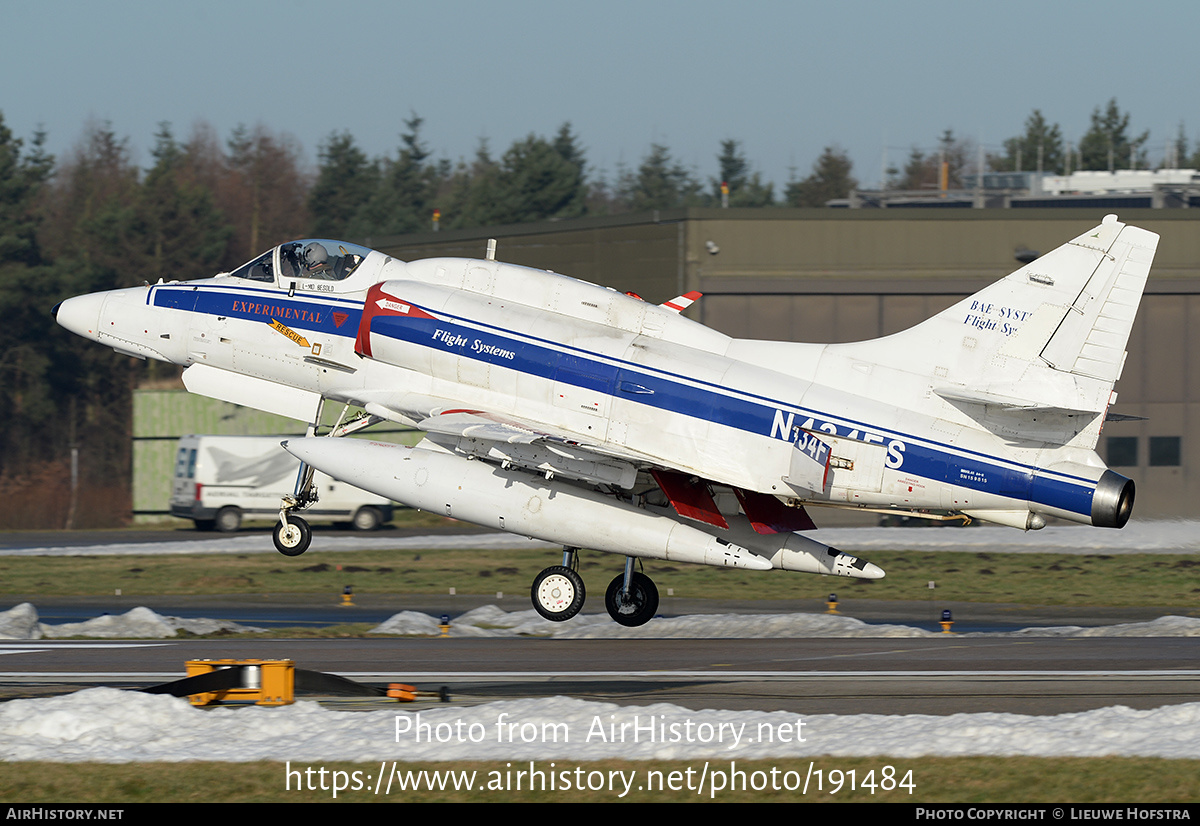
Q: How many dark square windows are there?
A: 2